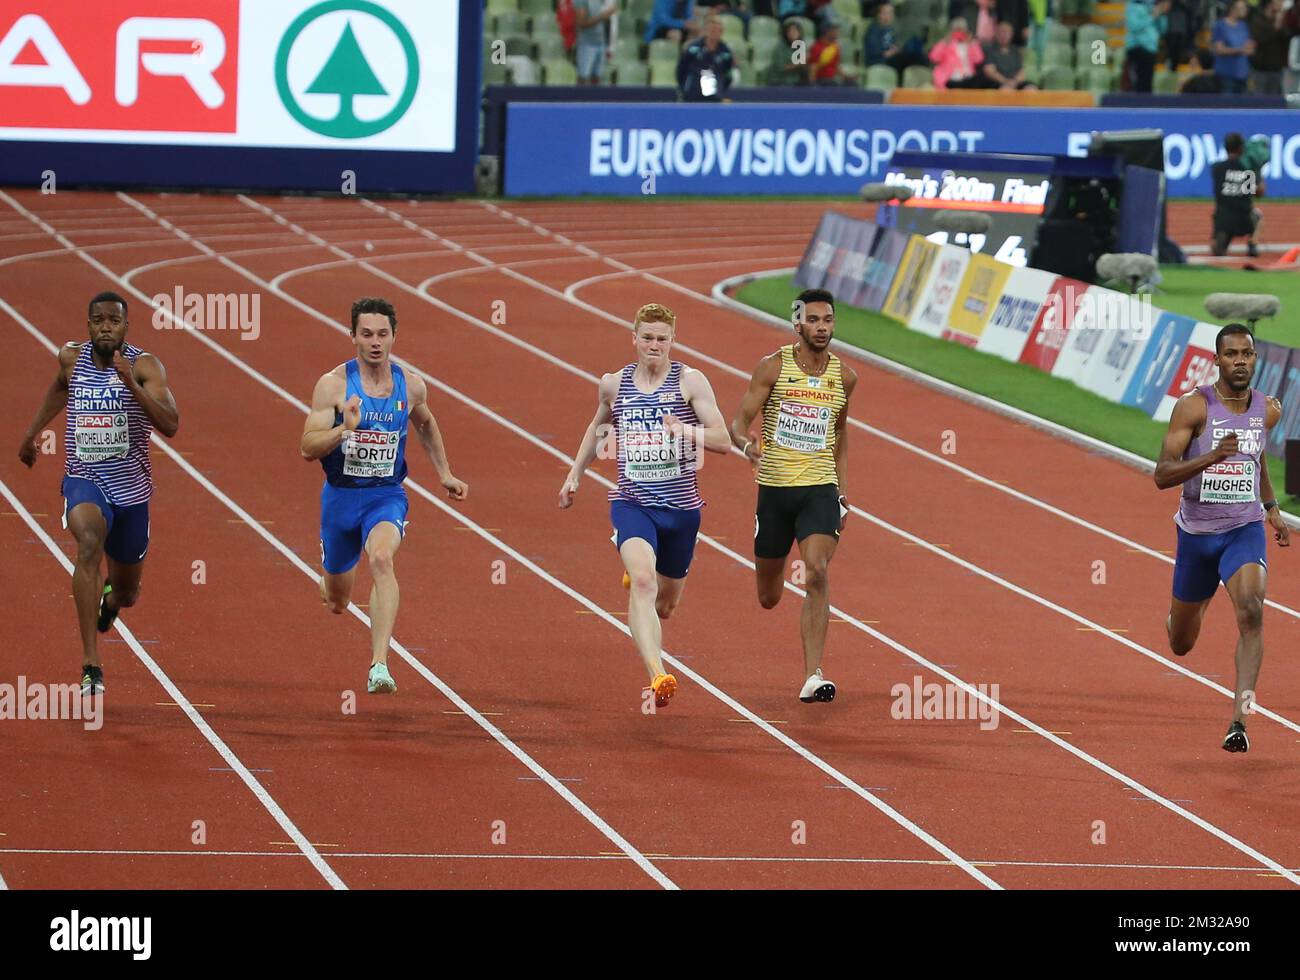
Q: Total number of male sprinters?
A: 5